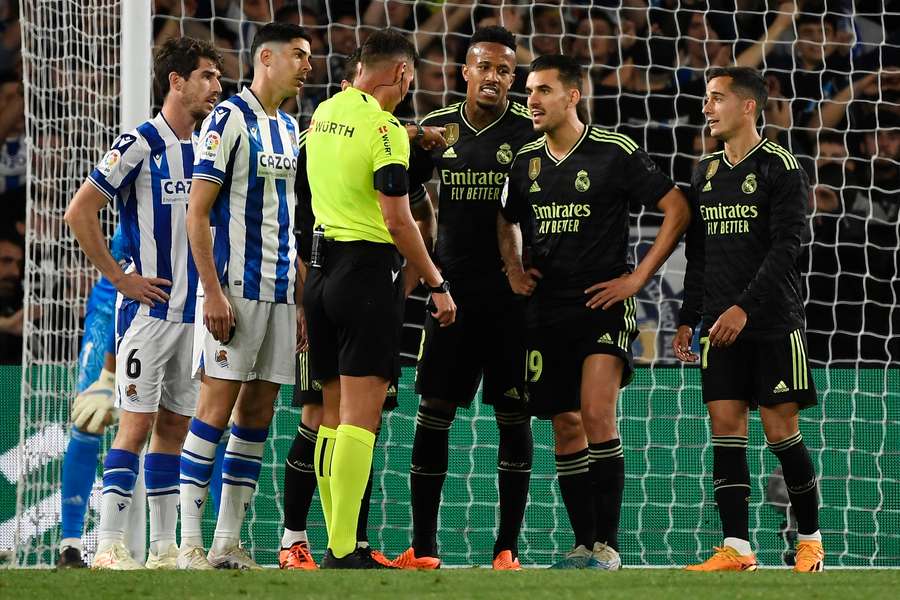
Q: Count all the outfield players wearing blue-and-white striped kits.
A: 2